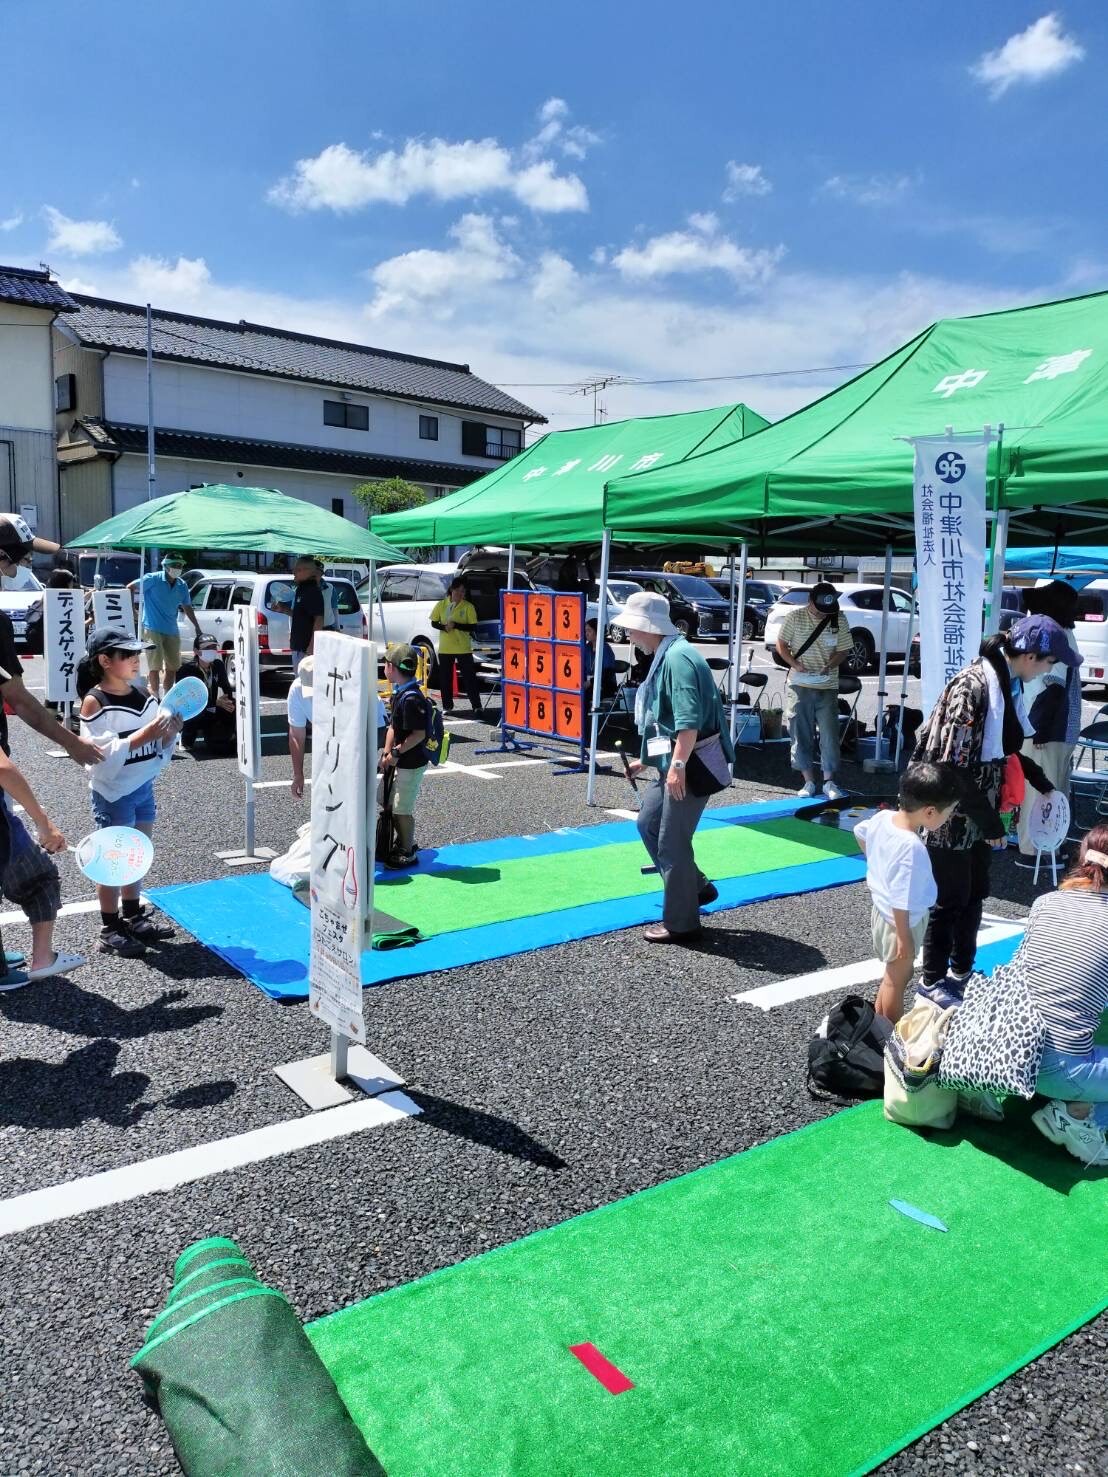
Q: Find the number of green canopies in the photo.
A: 3